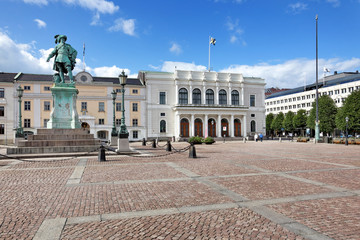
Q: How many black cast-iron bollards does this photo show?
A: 5